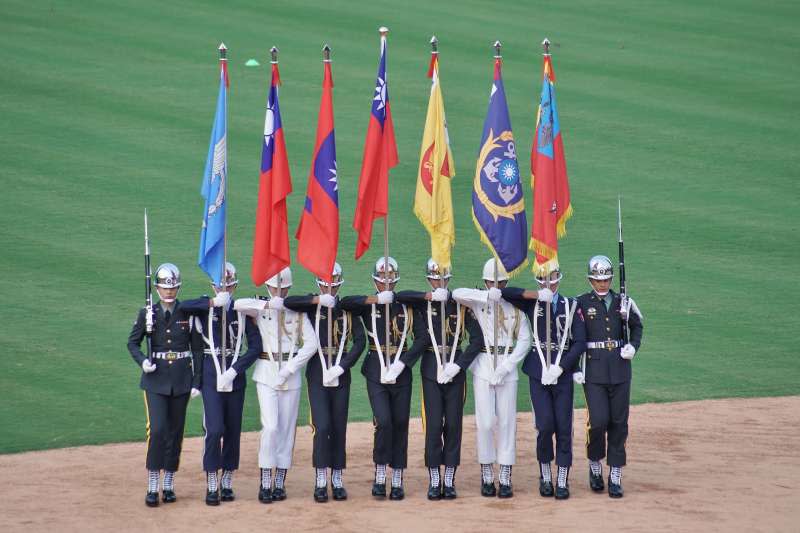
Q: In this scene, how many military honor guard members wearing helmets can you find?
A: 9